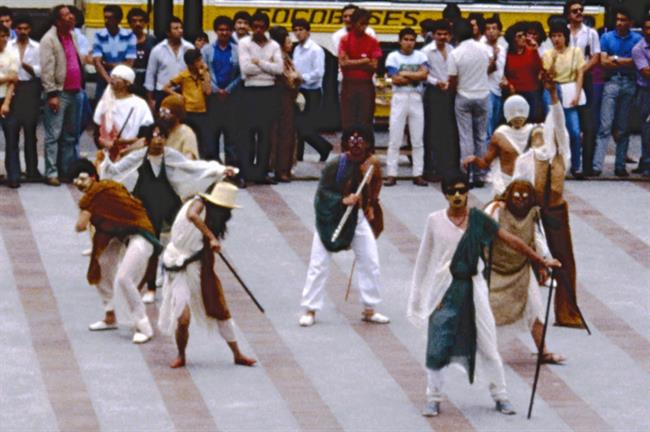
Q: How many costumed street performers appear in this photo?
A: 10